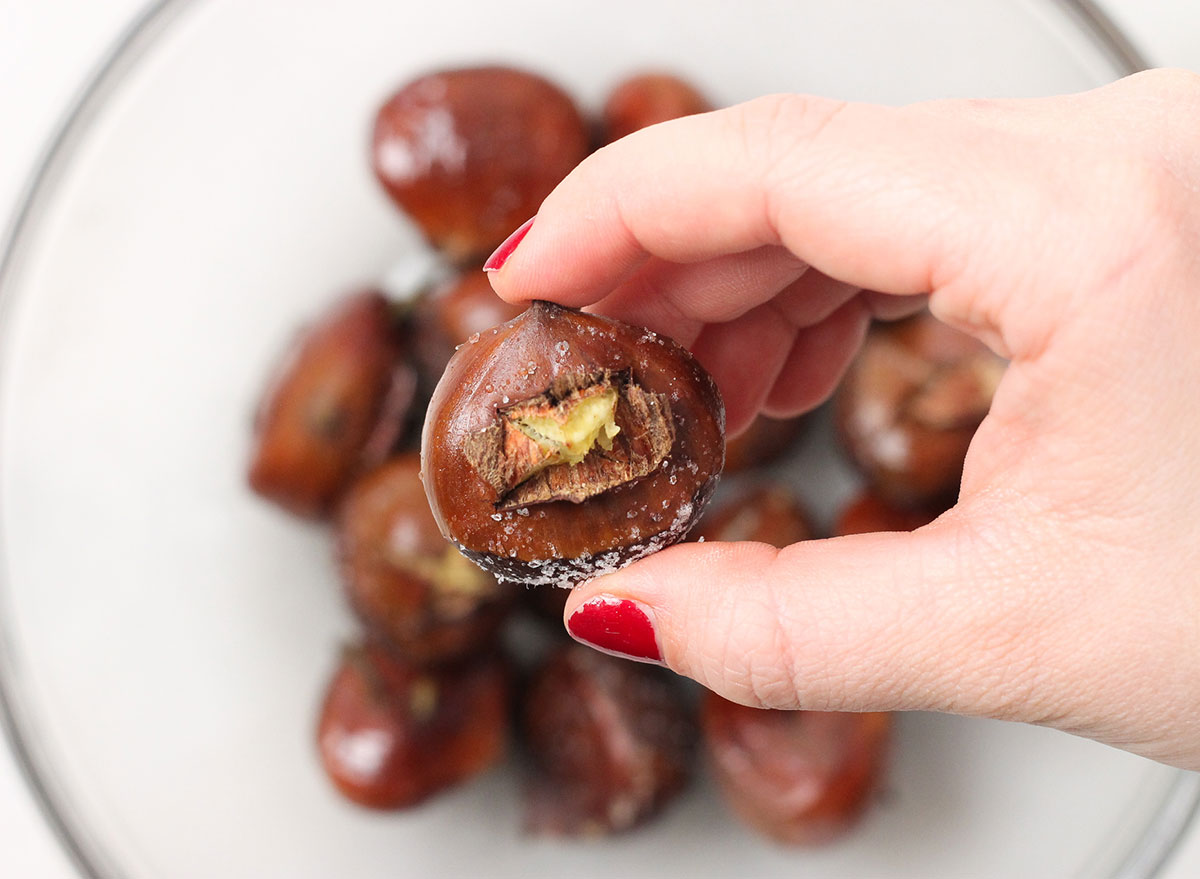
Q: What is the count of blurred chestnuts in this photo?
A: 12